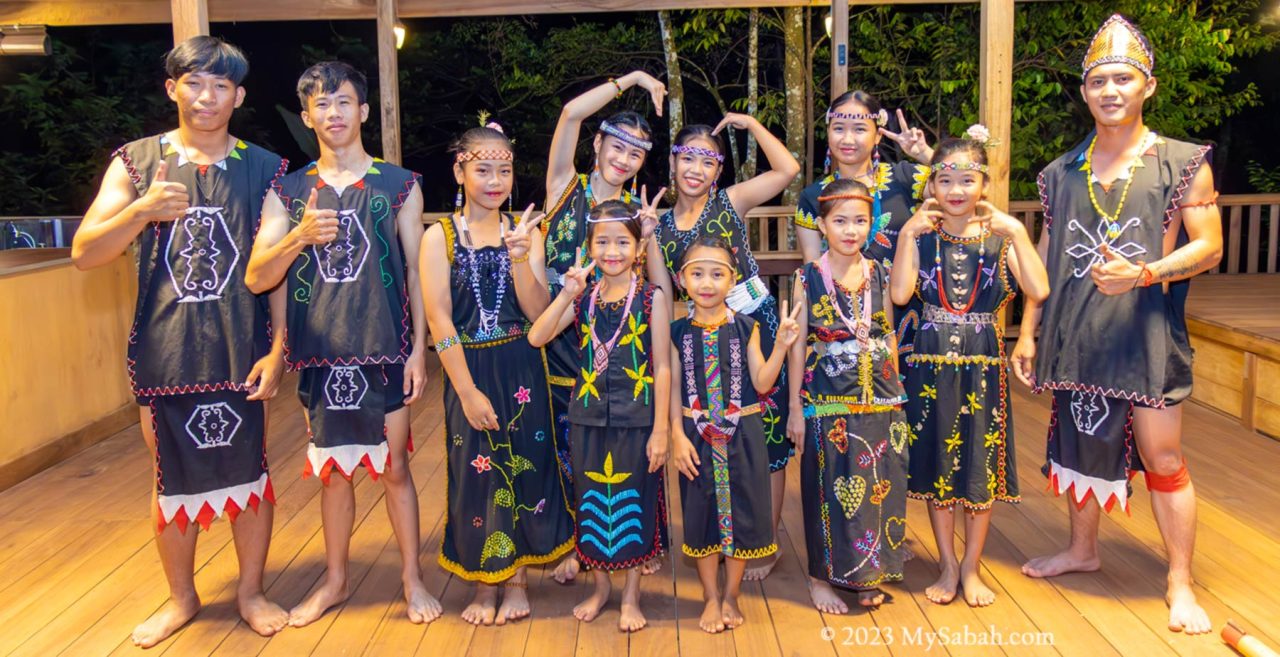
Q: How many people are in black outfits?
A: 11